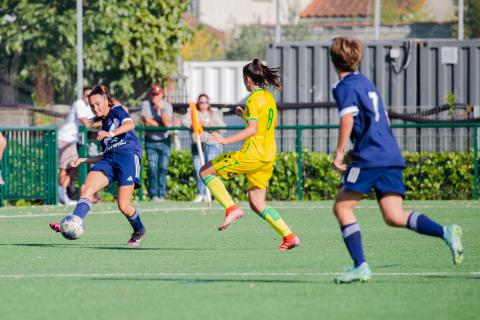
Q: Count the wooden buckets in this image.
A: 0